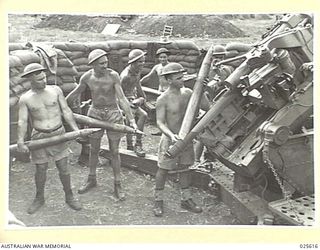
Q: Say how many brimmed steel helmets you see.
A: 6